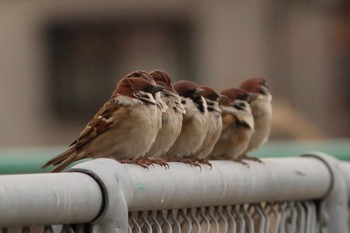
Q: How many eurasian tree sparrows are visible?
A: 7